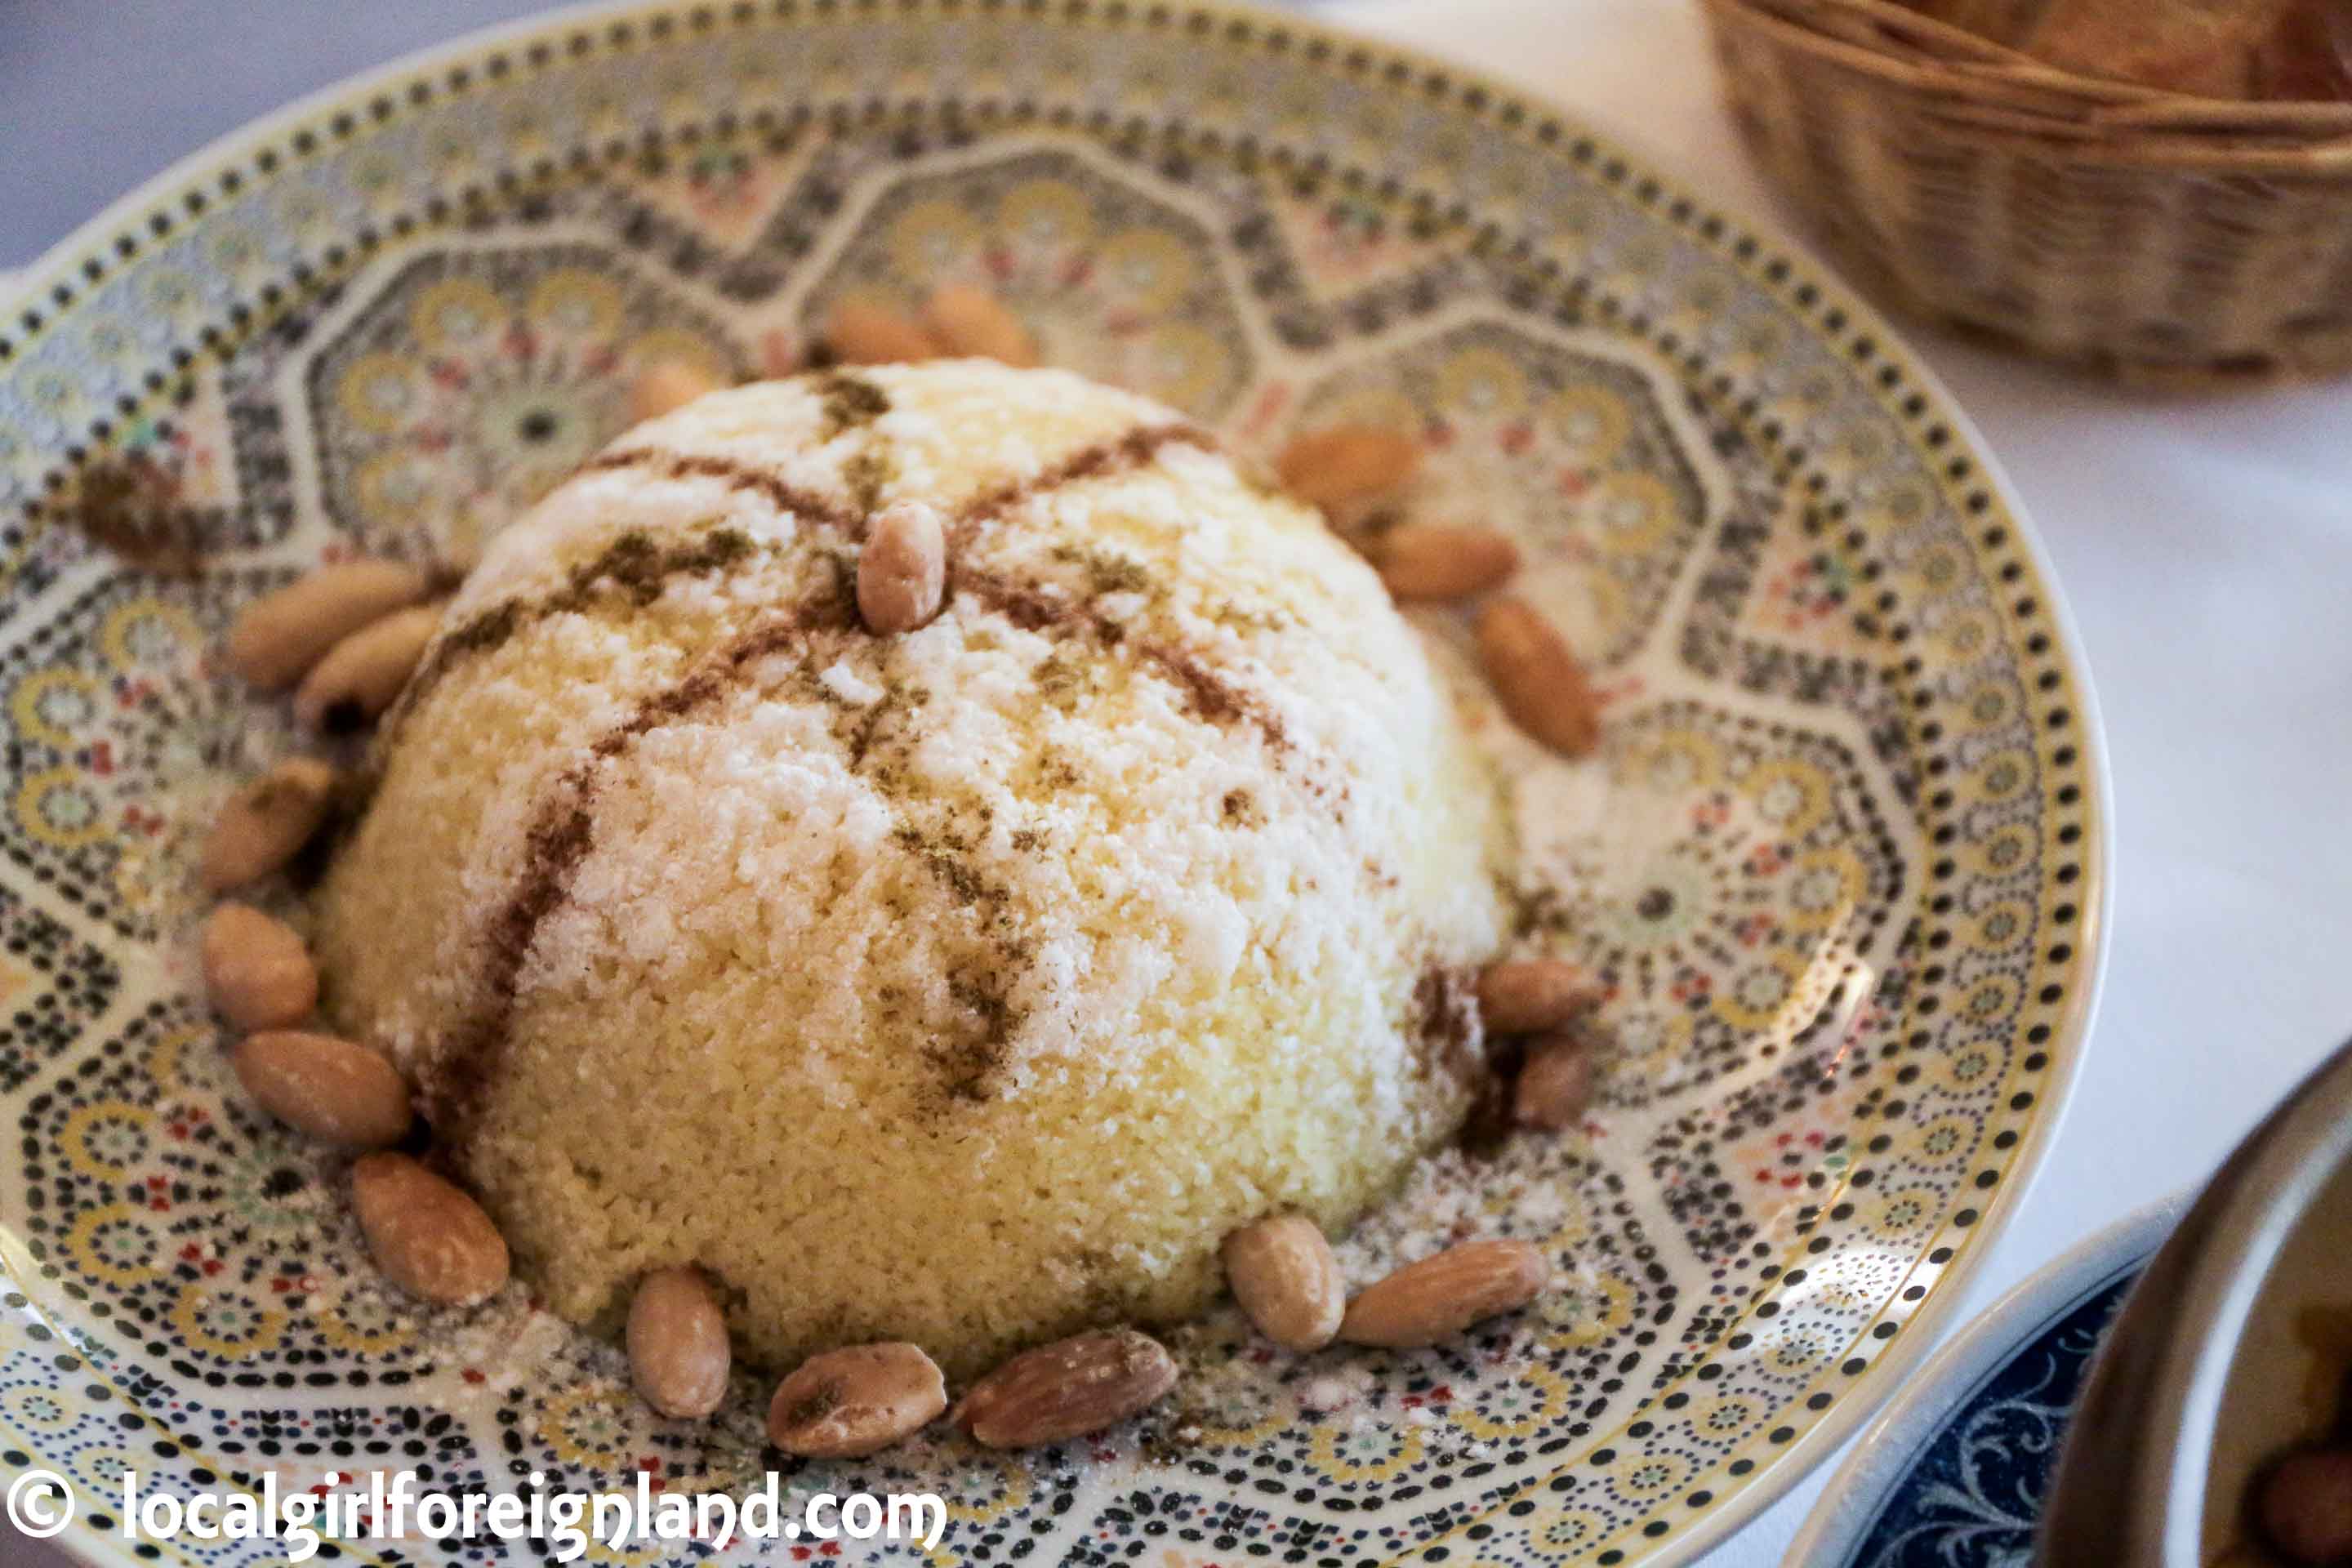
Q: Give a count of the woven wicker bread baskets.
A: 1